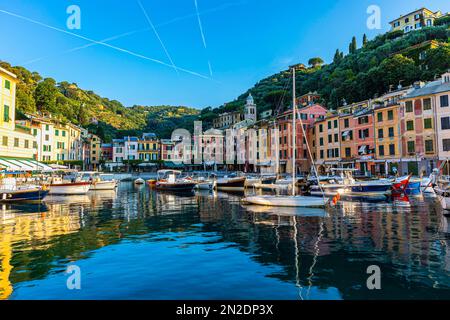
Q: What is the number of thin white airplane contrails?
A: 4